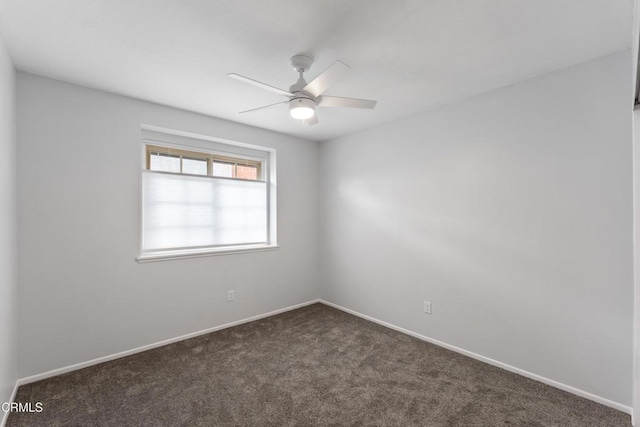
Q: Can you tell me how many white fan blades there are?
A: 5